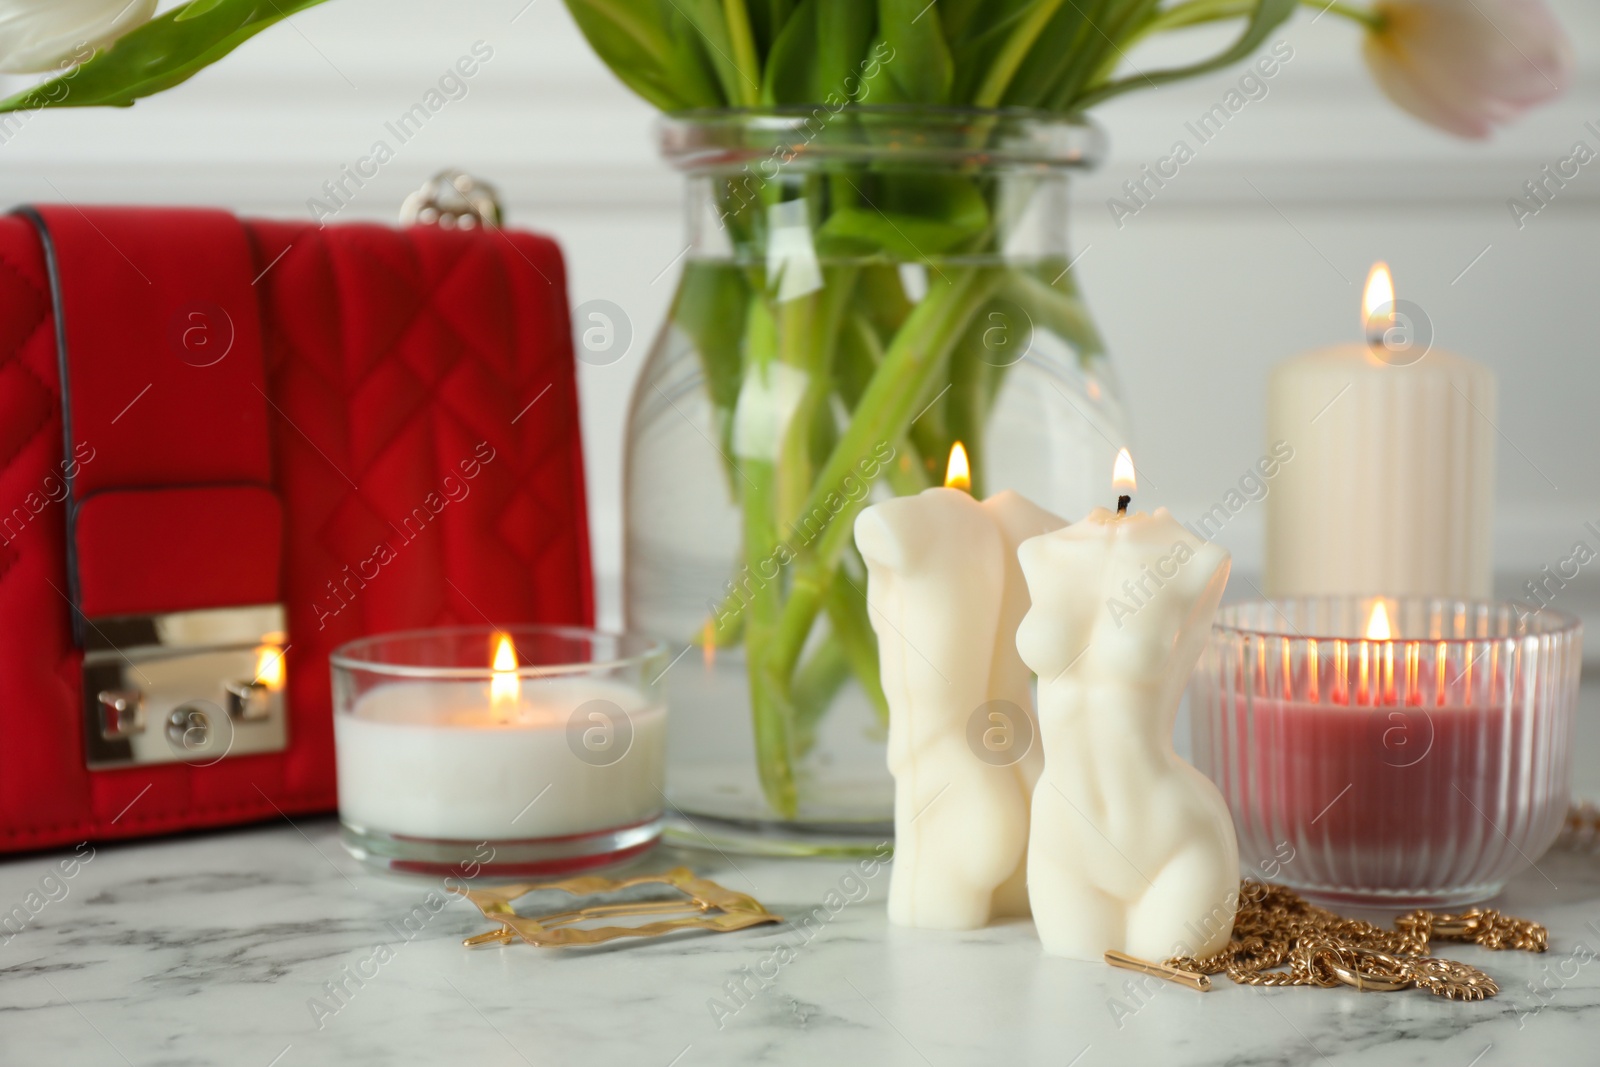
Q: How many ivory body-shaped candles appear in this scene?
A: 2